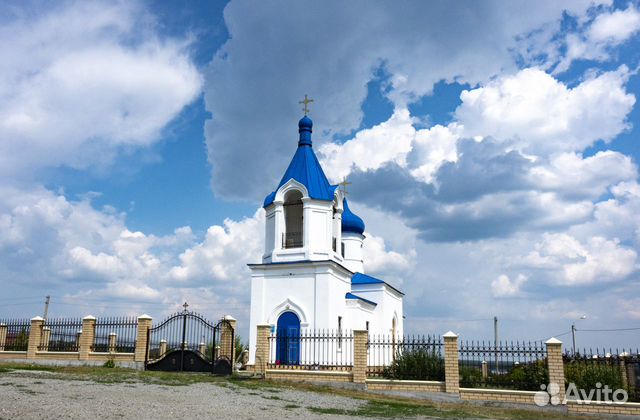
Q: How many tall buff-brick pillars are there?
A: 8